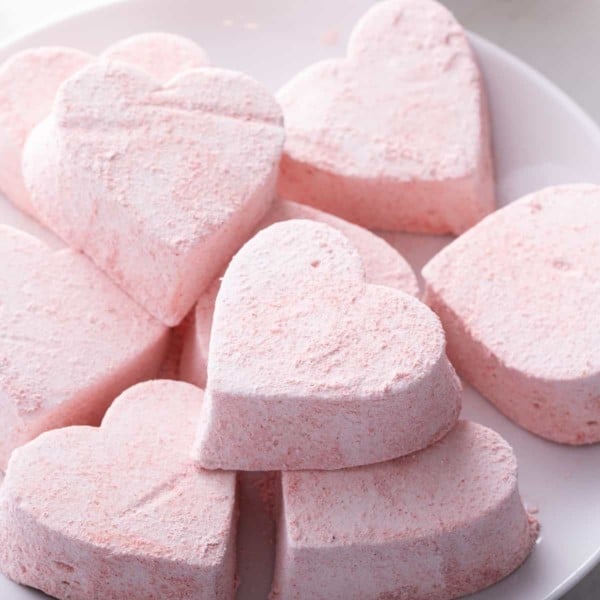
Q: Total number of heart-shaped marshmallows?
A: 9